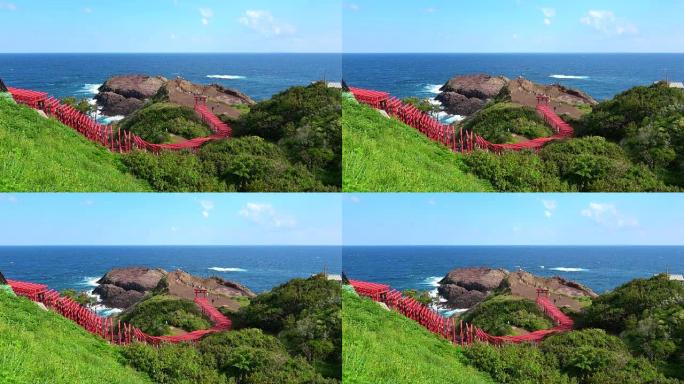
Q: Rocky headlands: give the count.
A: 4